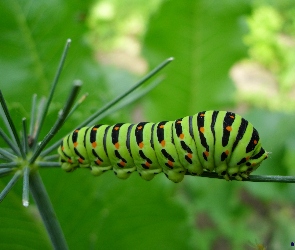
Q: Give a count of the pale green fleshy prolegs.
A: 5